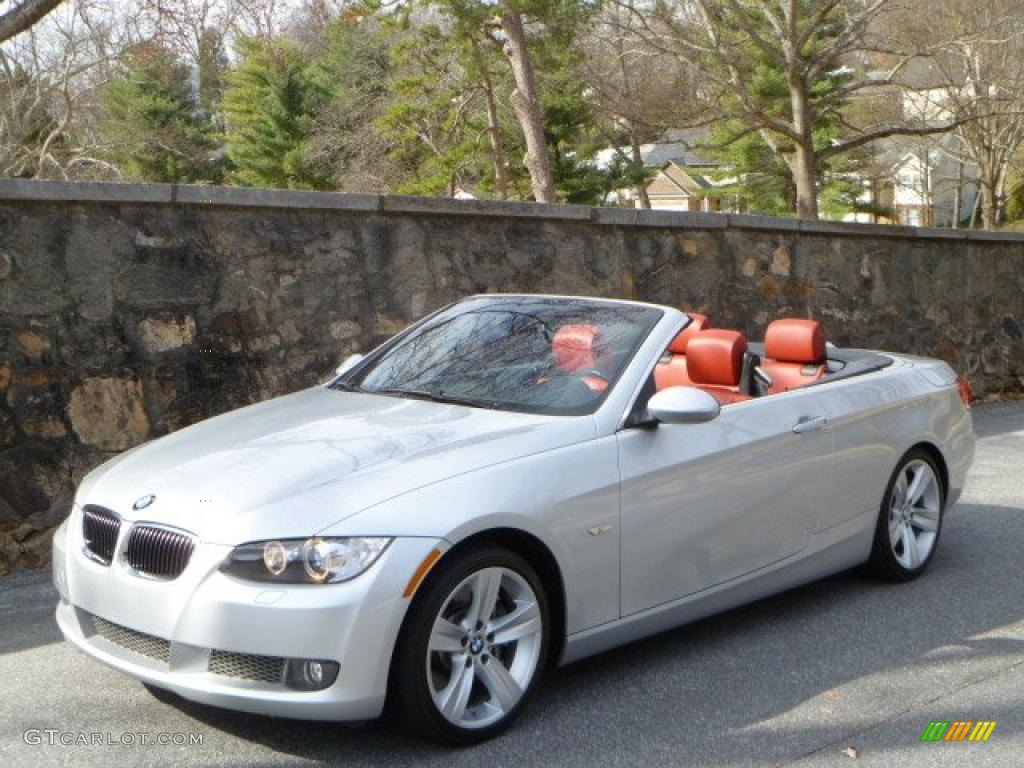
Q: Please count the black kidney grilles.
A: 2